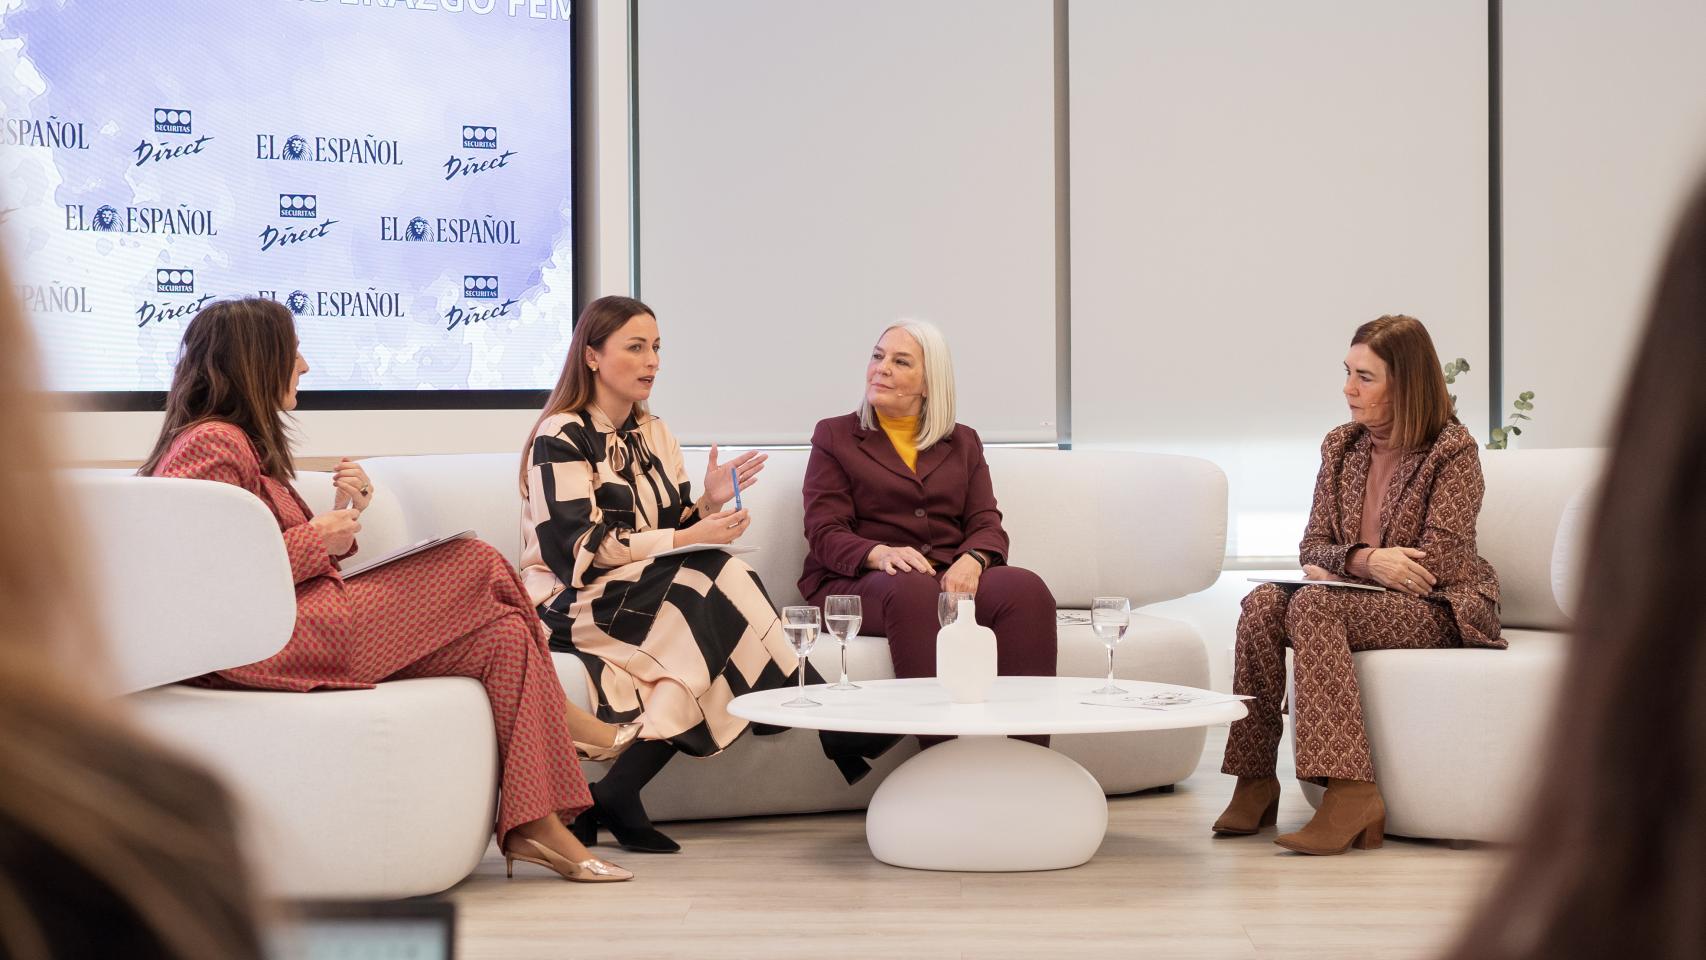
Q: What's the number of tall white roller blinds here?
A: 3